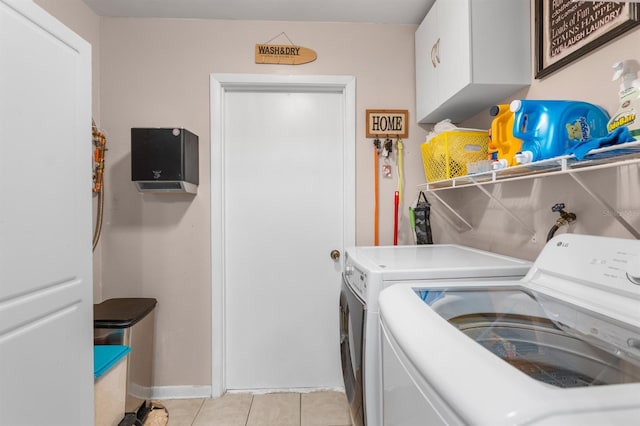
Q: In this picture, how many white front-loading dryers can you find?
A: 1